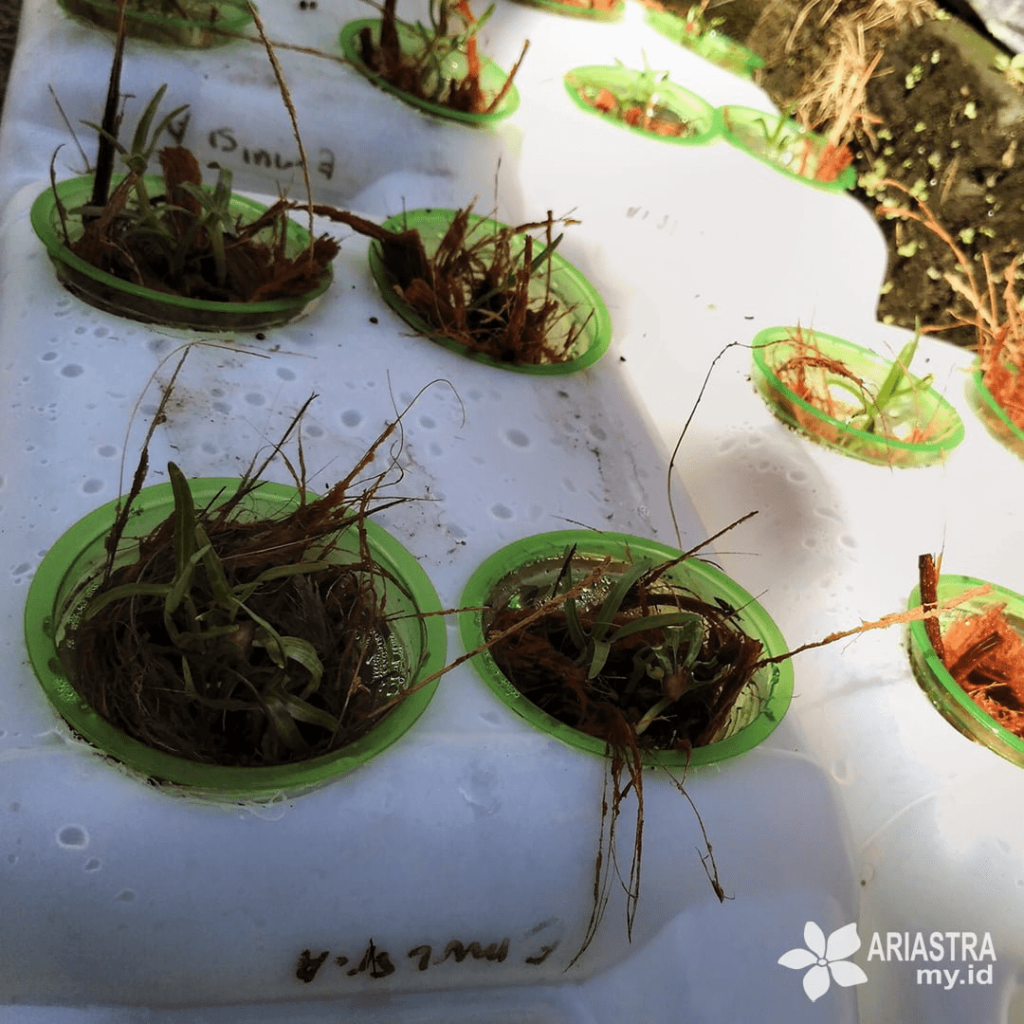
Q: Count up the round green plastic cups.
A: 13